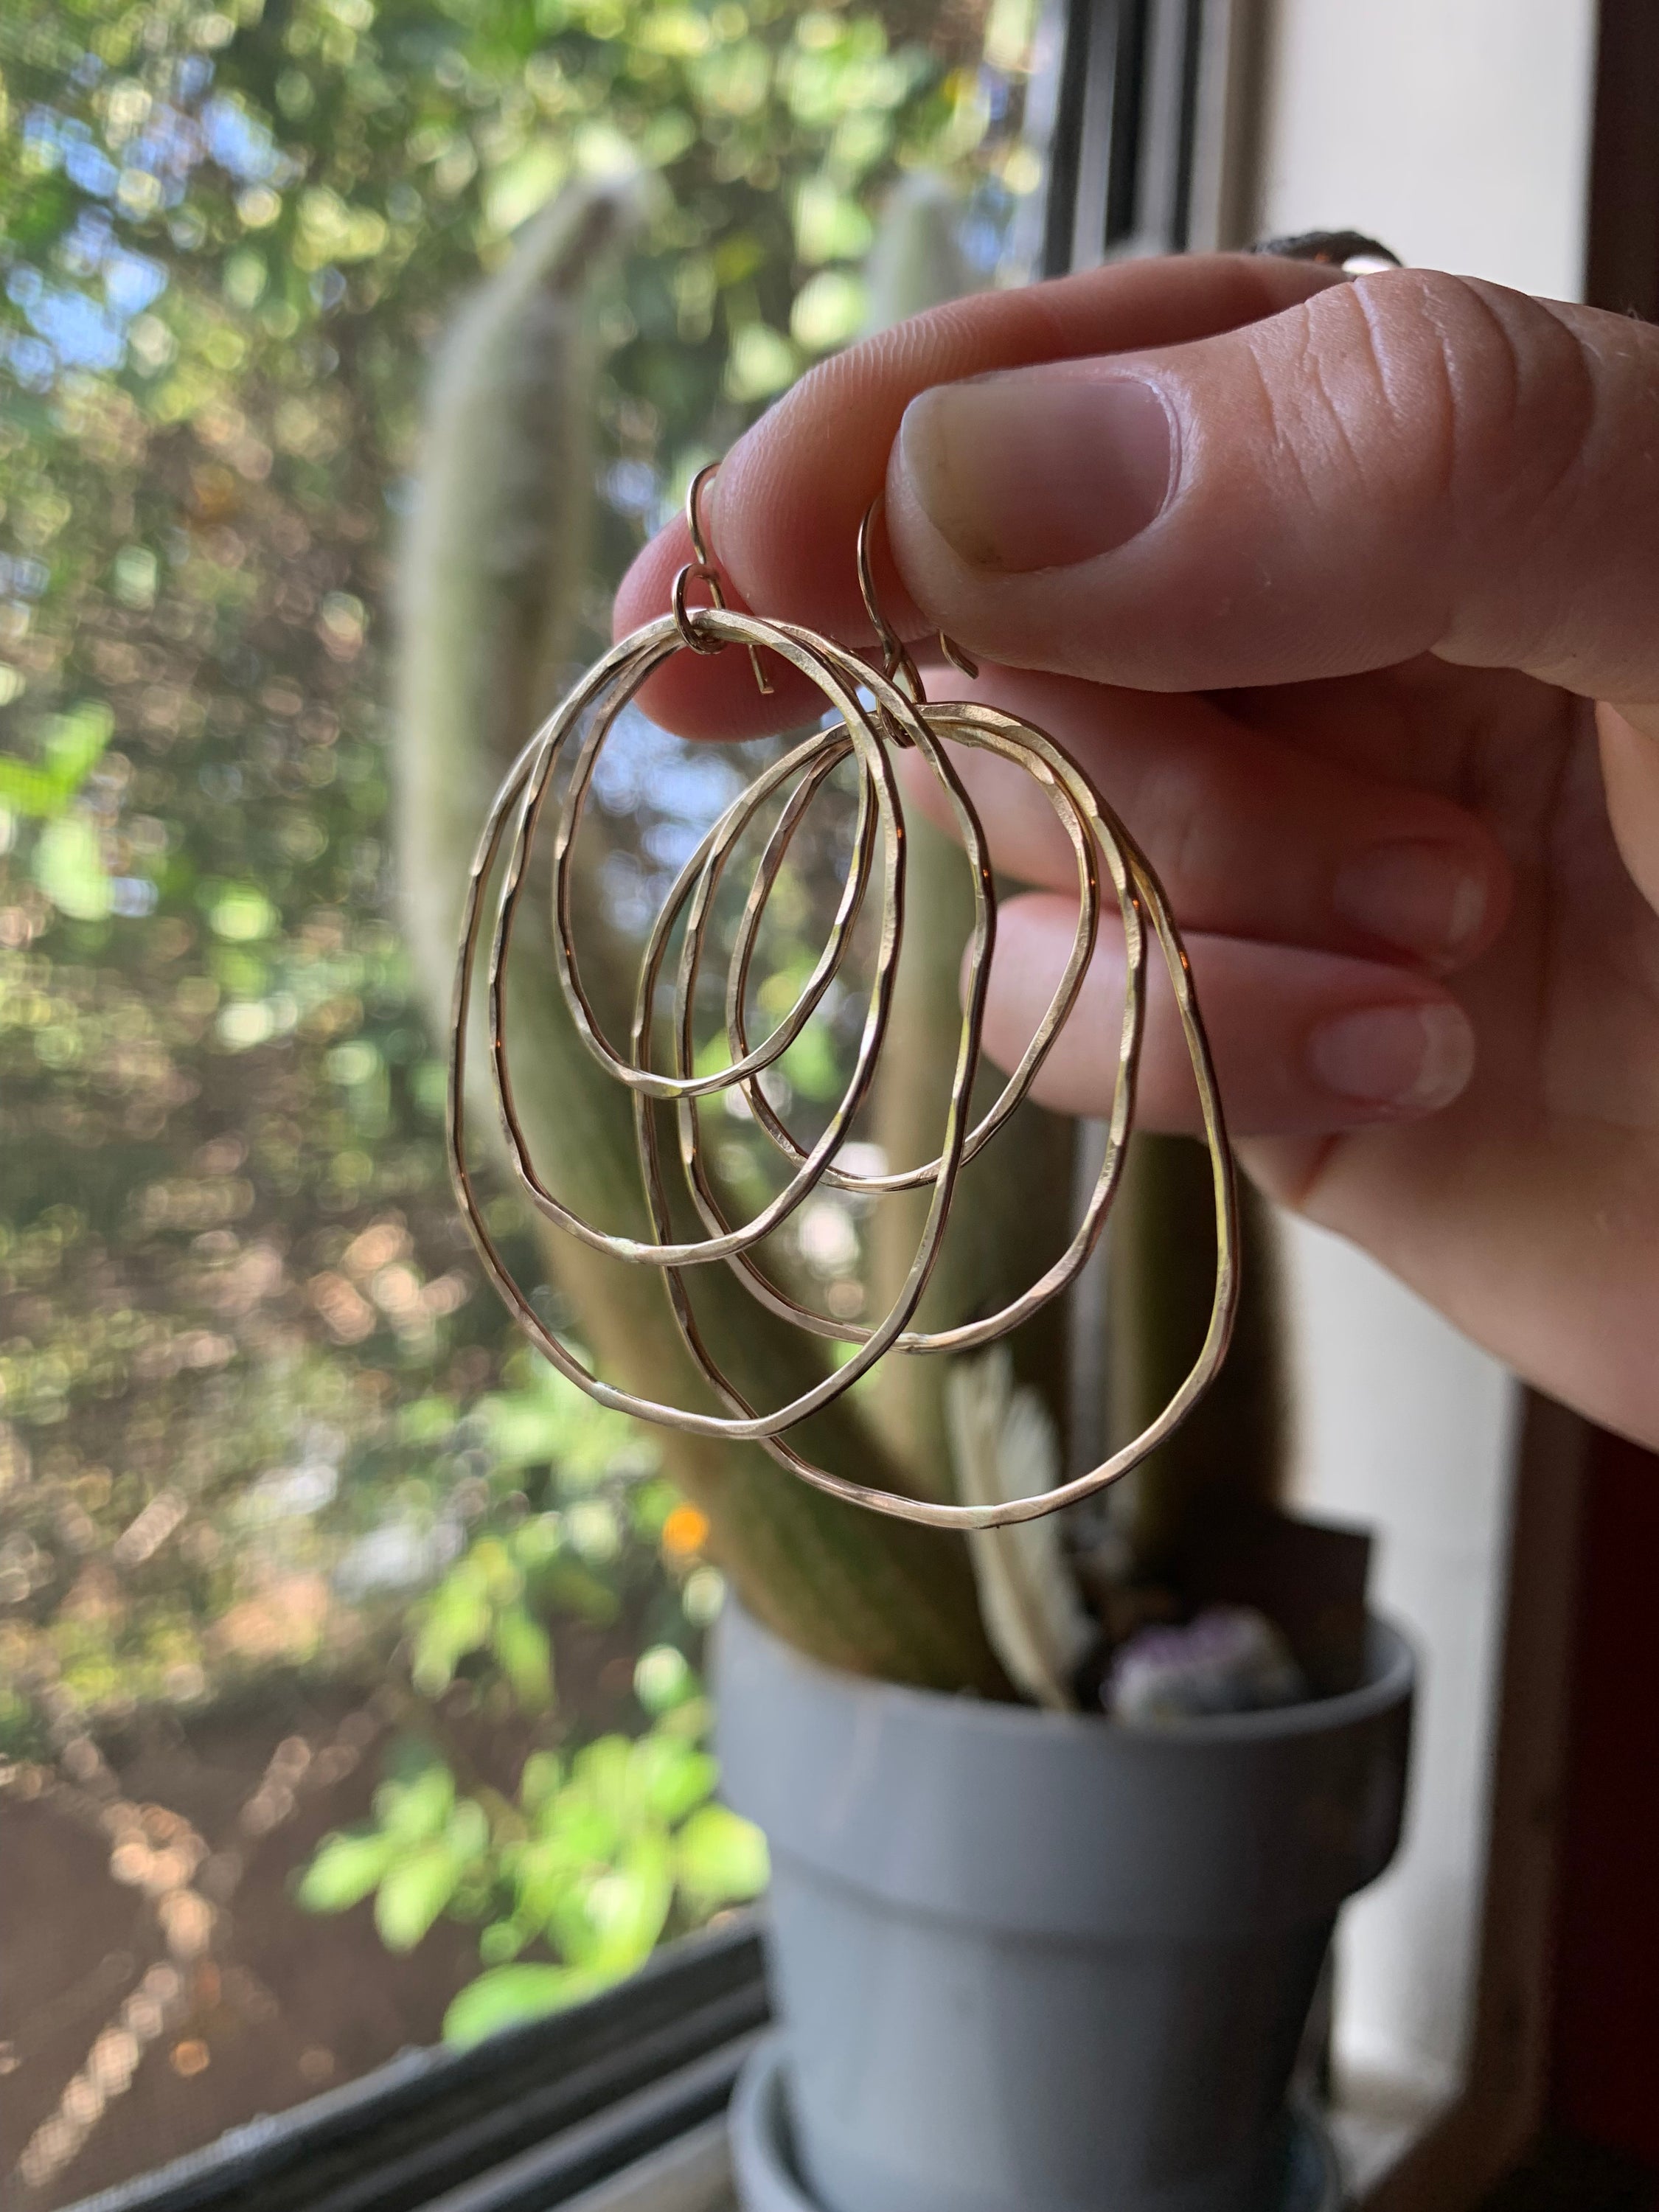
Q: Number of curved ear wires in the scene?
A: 2